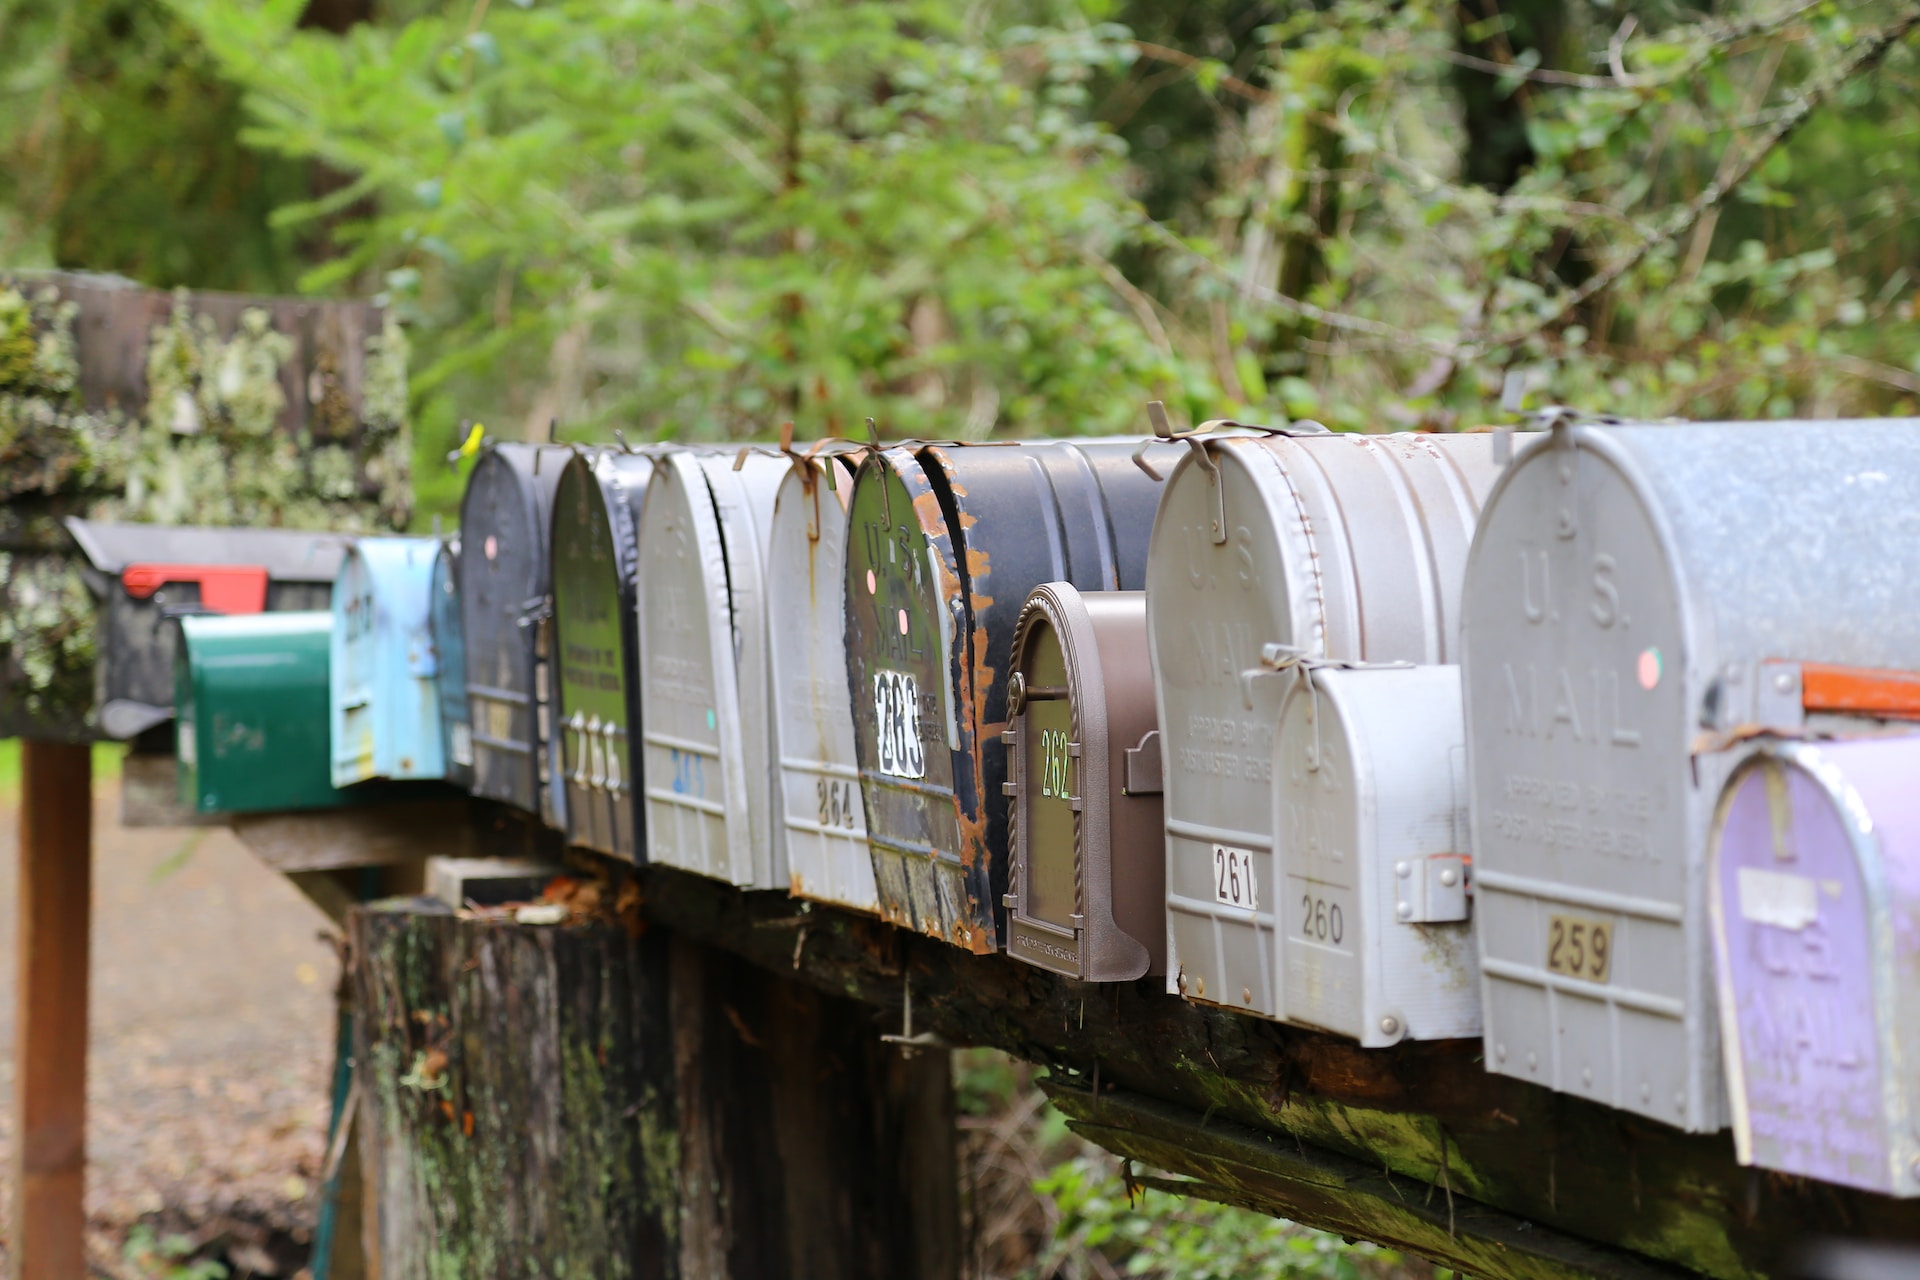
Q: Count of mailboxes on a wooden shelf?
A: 14